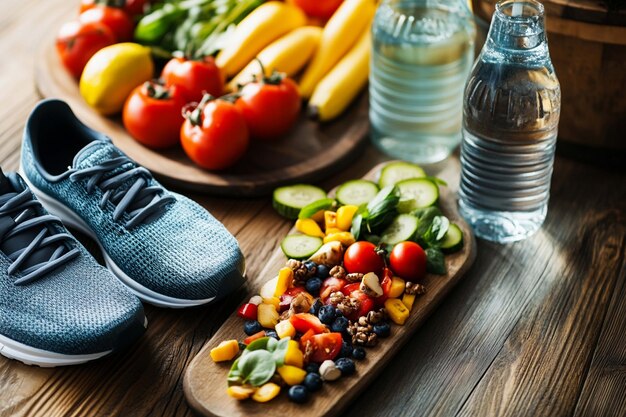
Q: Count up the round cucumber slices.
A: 7